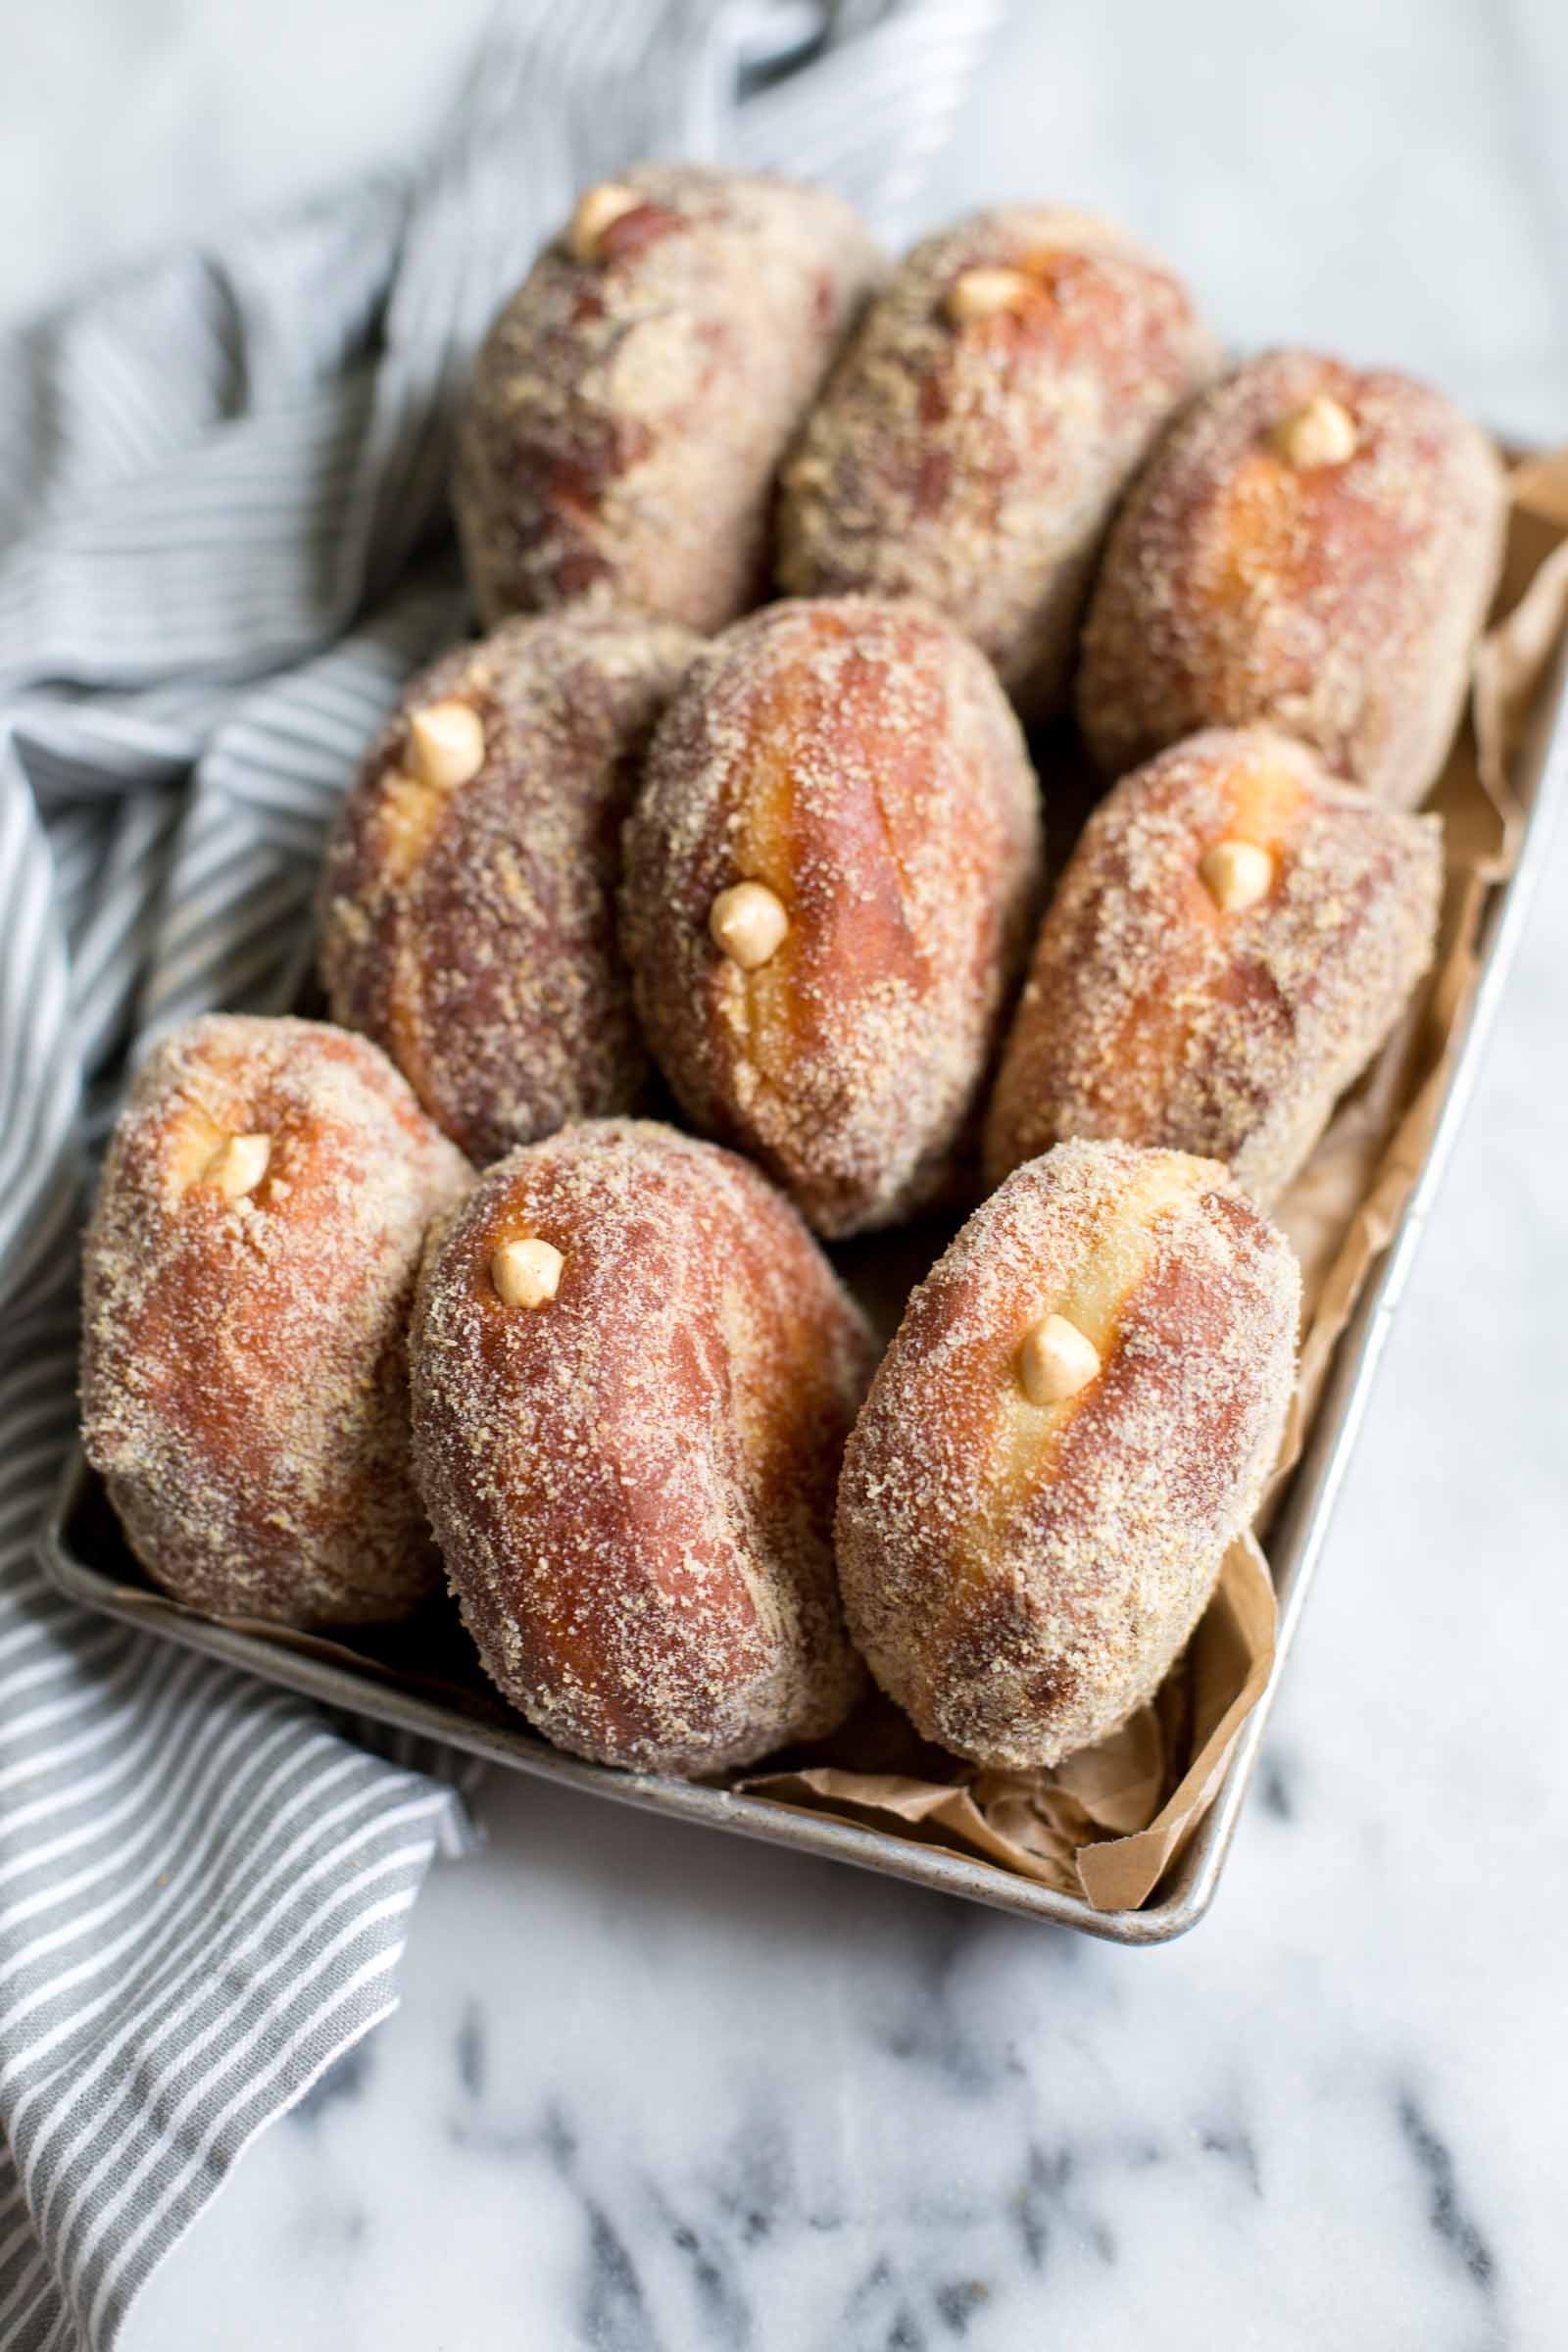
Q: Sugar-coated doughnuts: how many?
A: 9